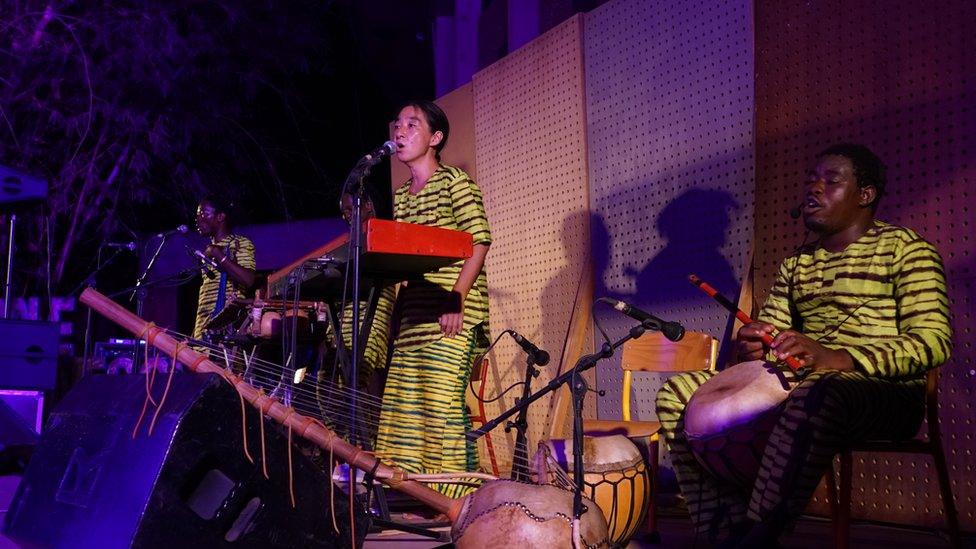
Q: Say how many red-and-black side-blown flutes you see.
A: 1